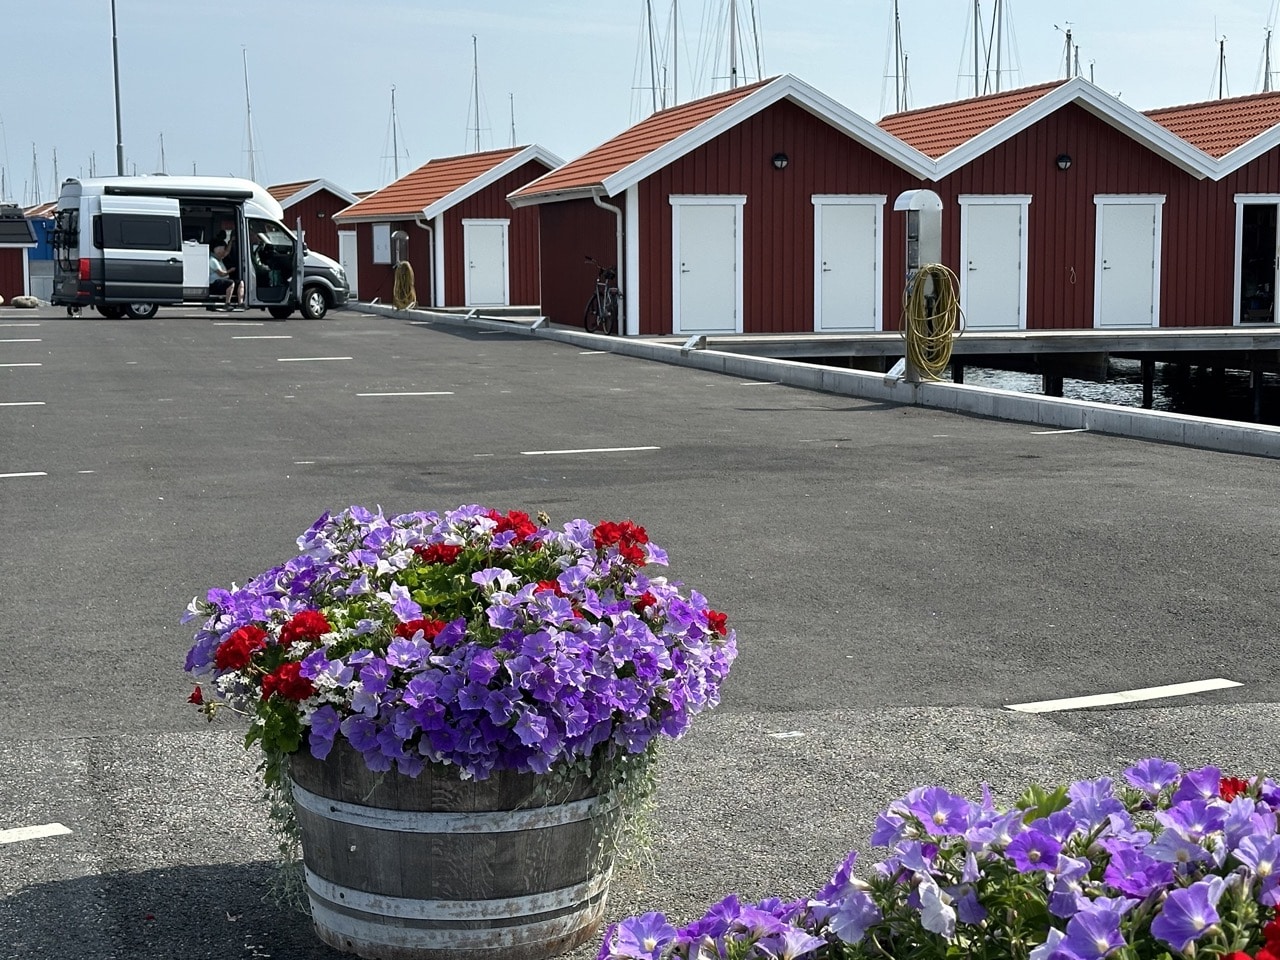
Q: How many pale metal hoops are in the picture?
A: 3